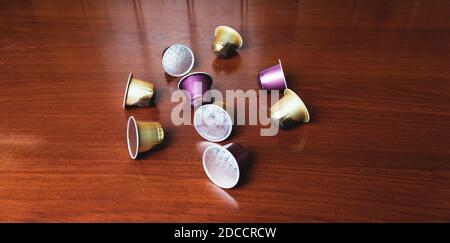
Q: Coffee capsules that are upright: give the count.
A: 0